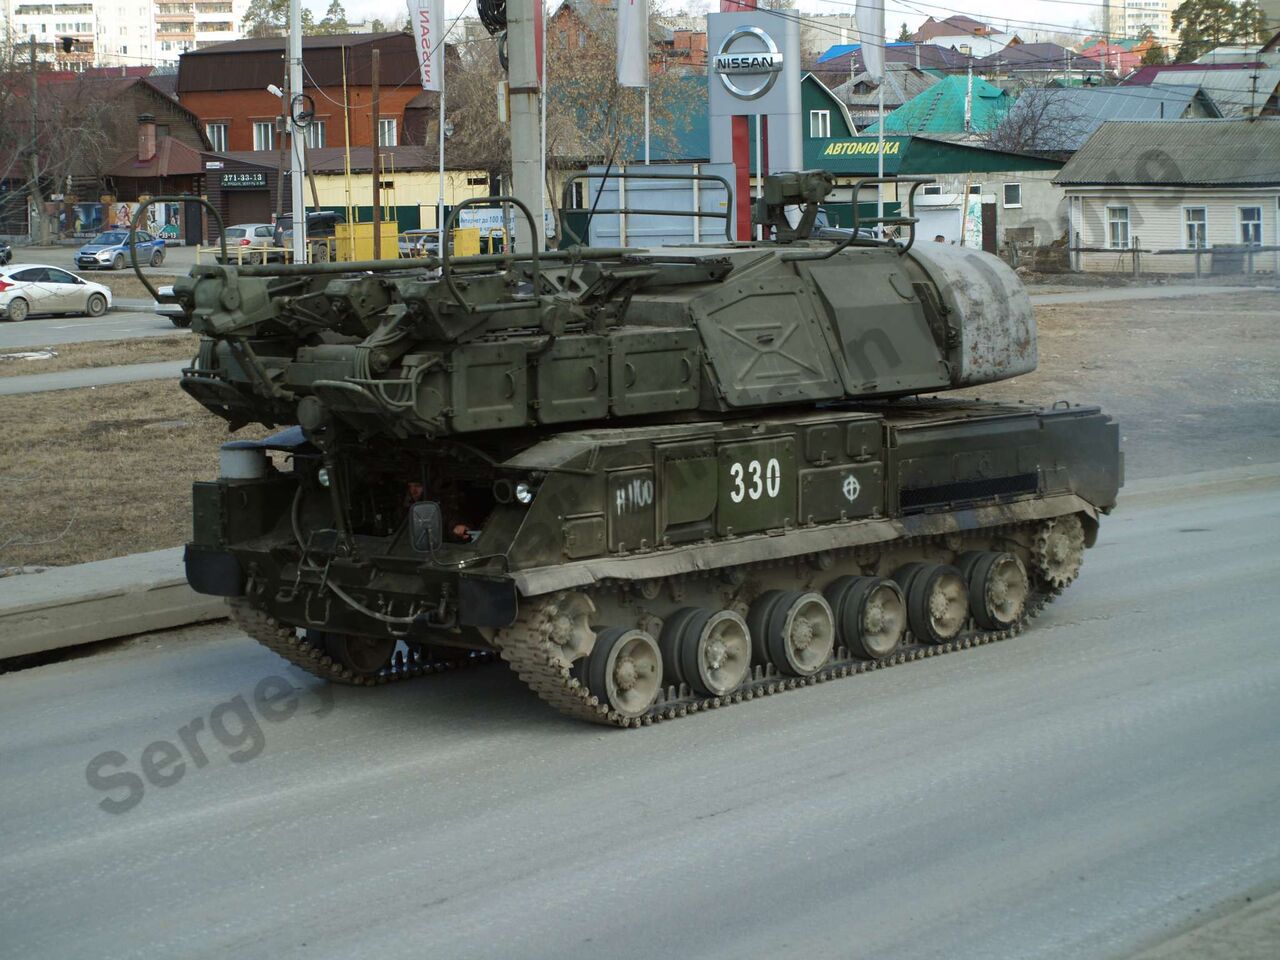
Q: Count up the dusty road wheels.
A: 6